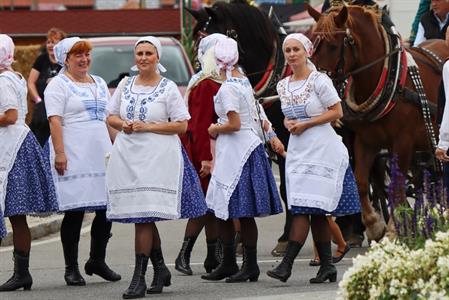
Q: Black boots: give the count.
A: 11